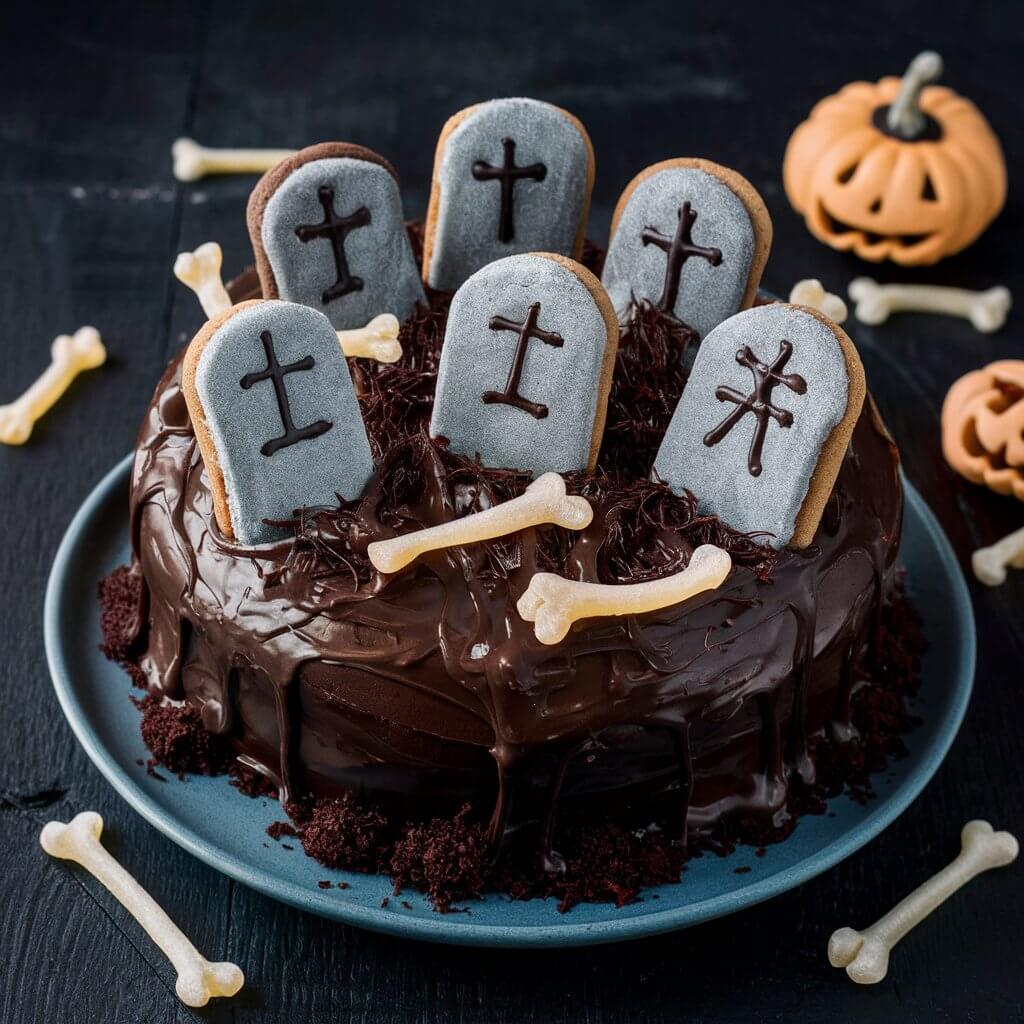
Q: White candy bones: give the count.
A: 11